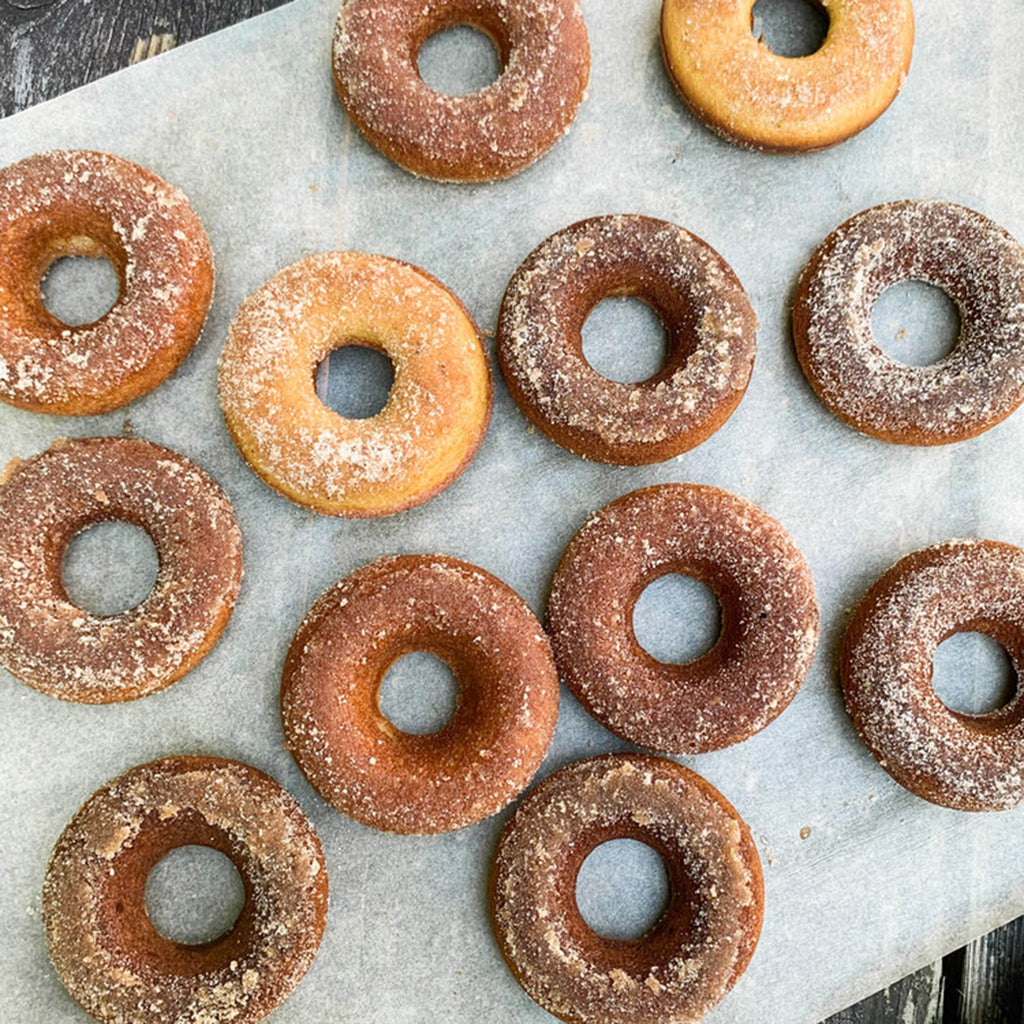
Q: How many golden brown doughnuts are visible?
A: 2